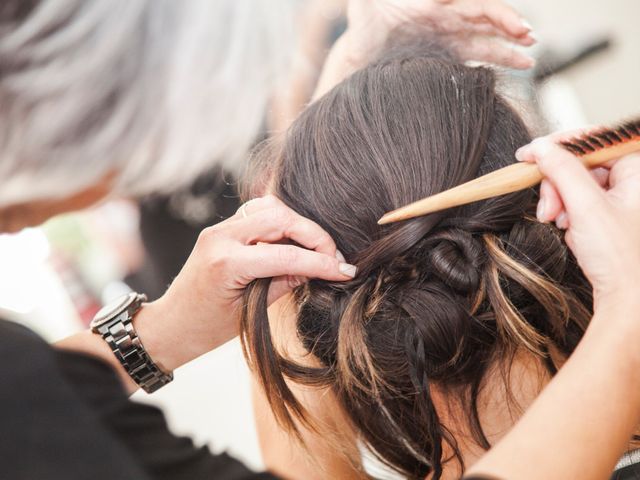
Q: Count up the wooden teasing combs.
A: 1